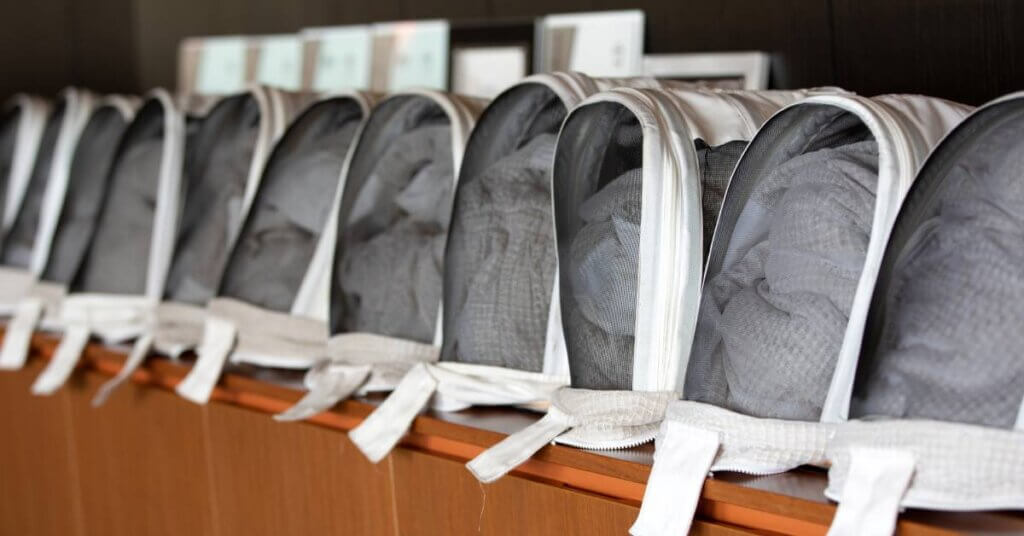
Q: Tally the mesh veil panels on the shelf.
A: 11